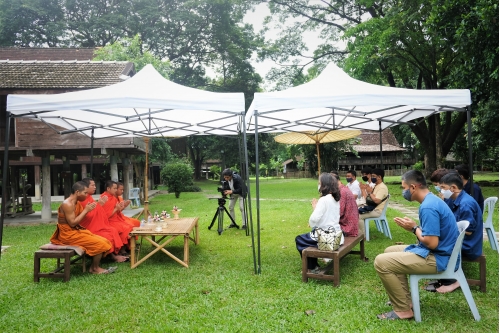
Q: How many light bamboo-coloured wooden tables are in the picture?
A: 1